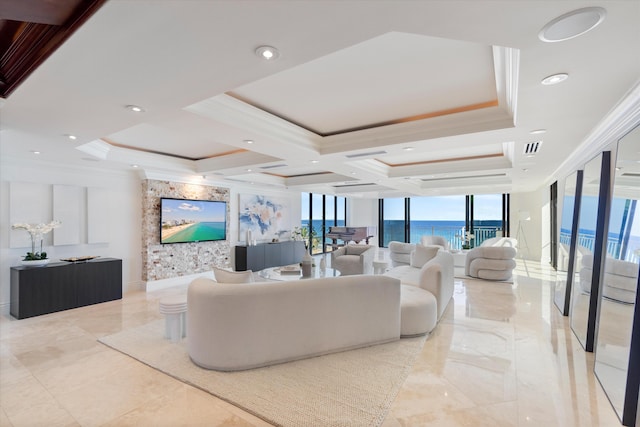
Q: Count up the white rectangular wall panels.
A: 3